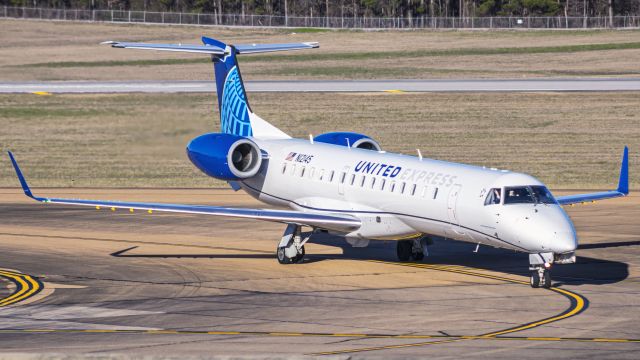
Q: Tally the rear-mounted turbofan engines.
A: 2